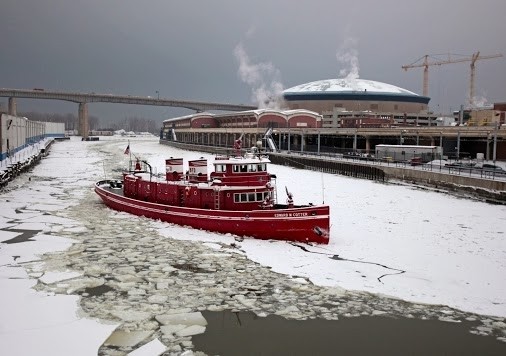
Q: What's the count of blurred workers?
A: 0